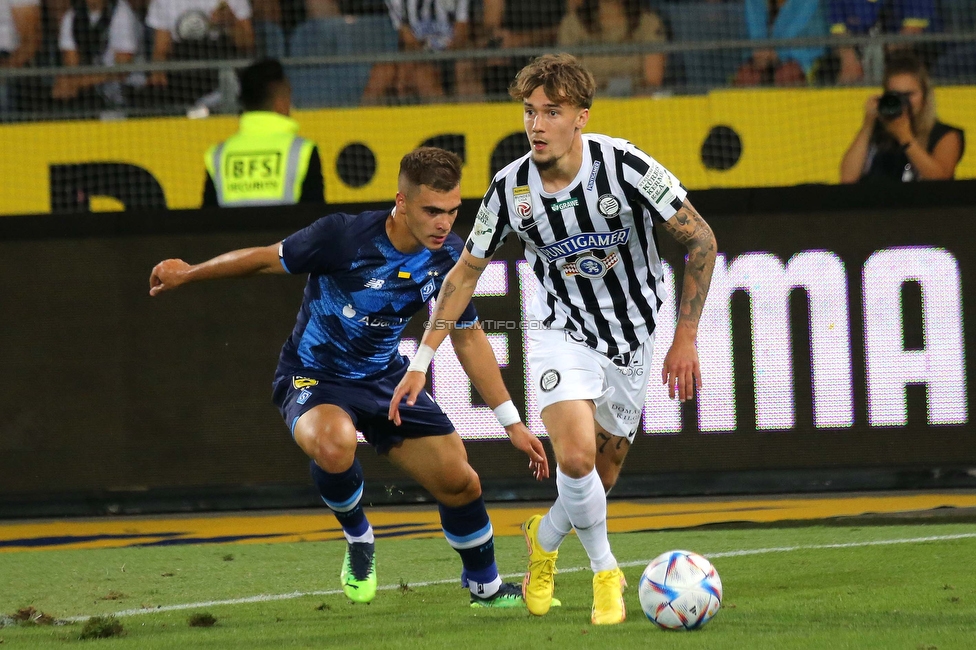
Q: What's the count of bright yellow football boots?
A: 2